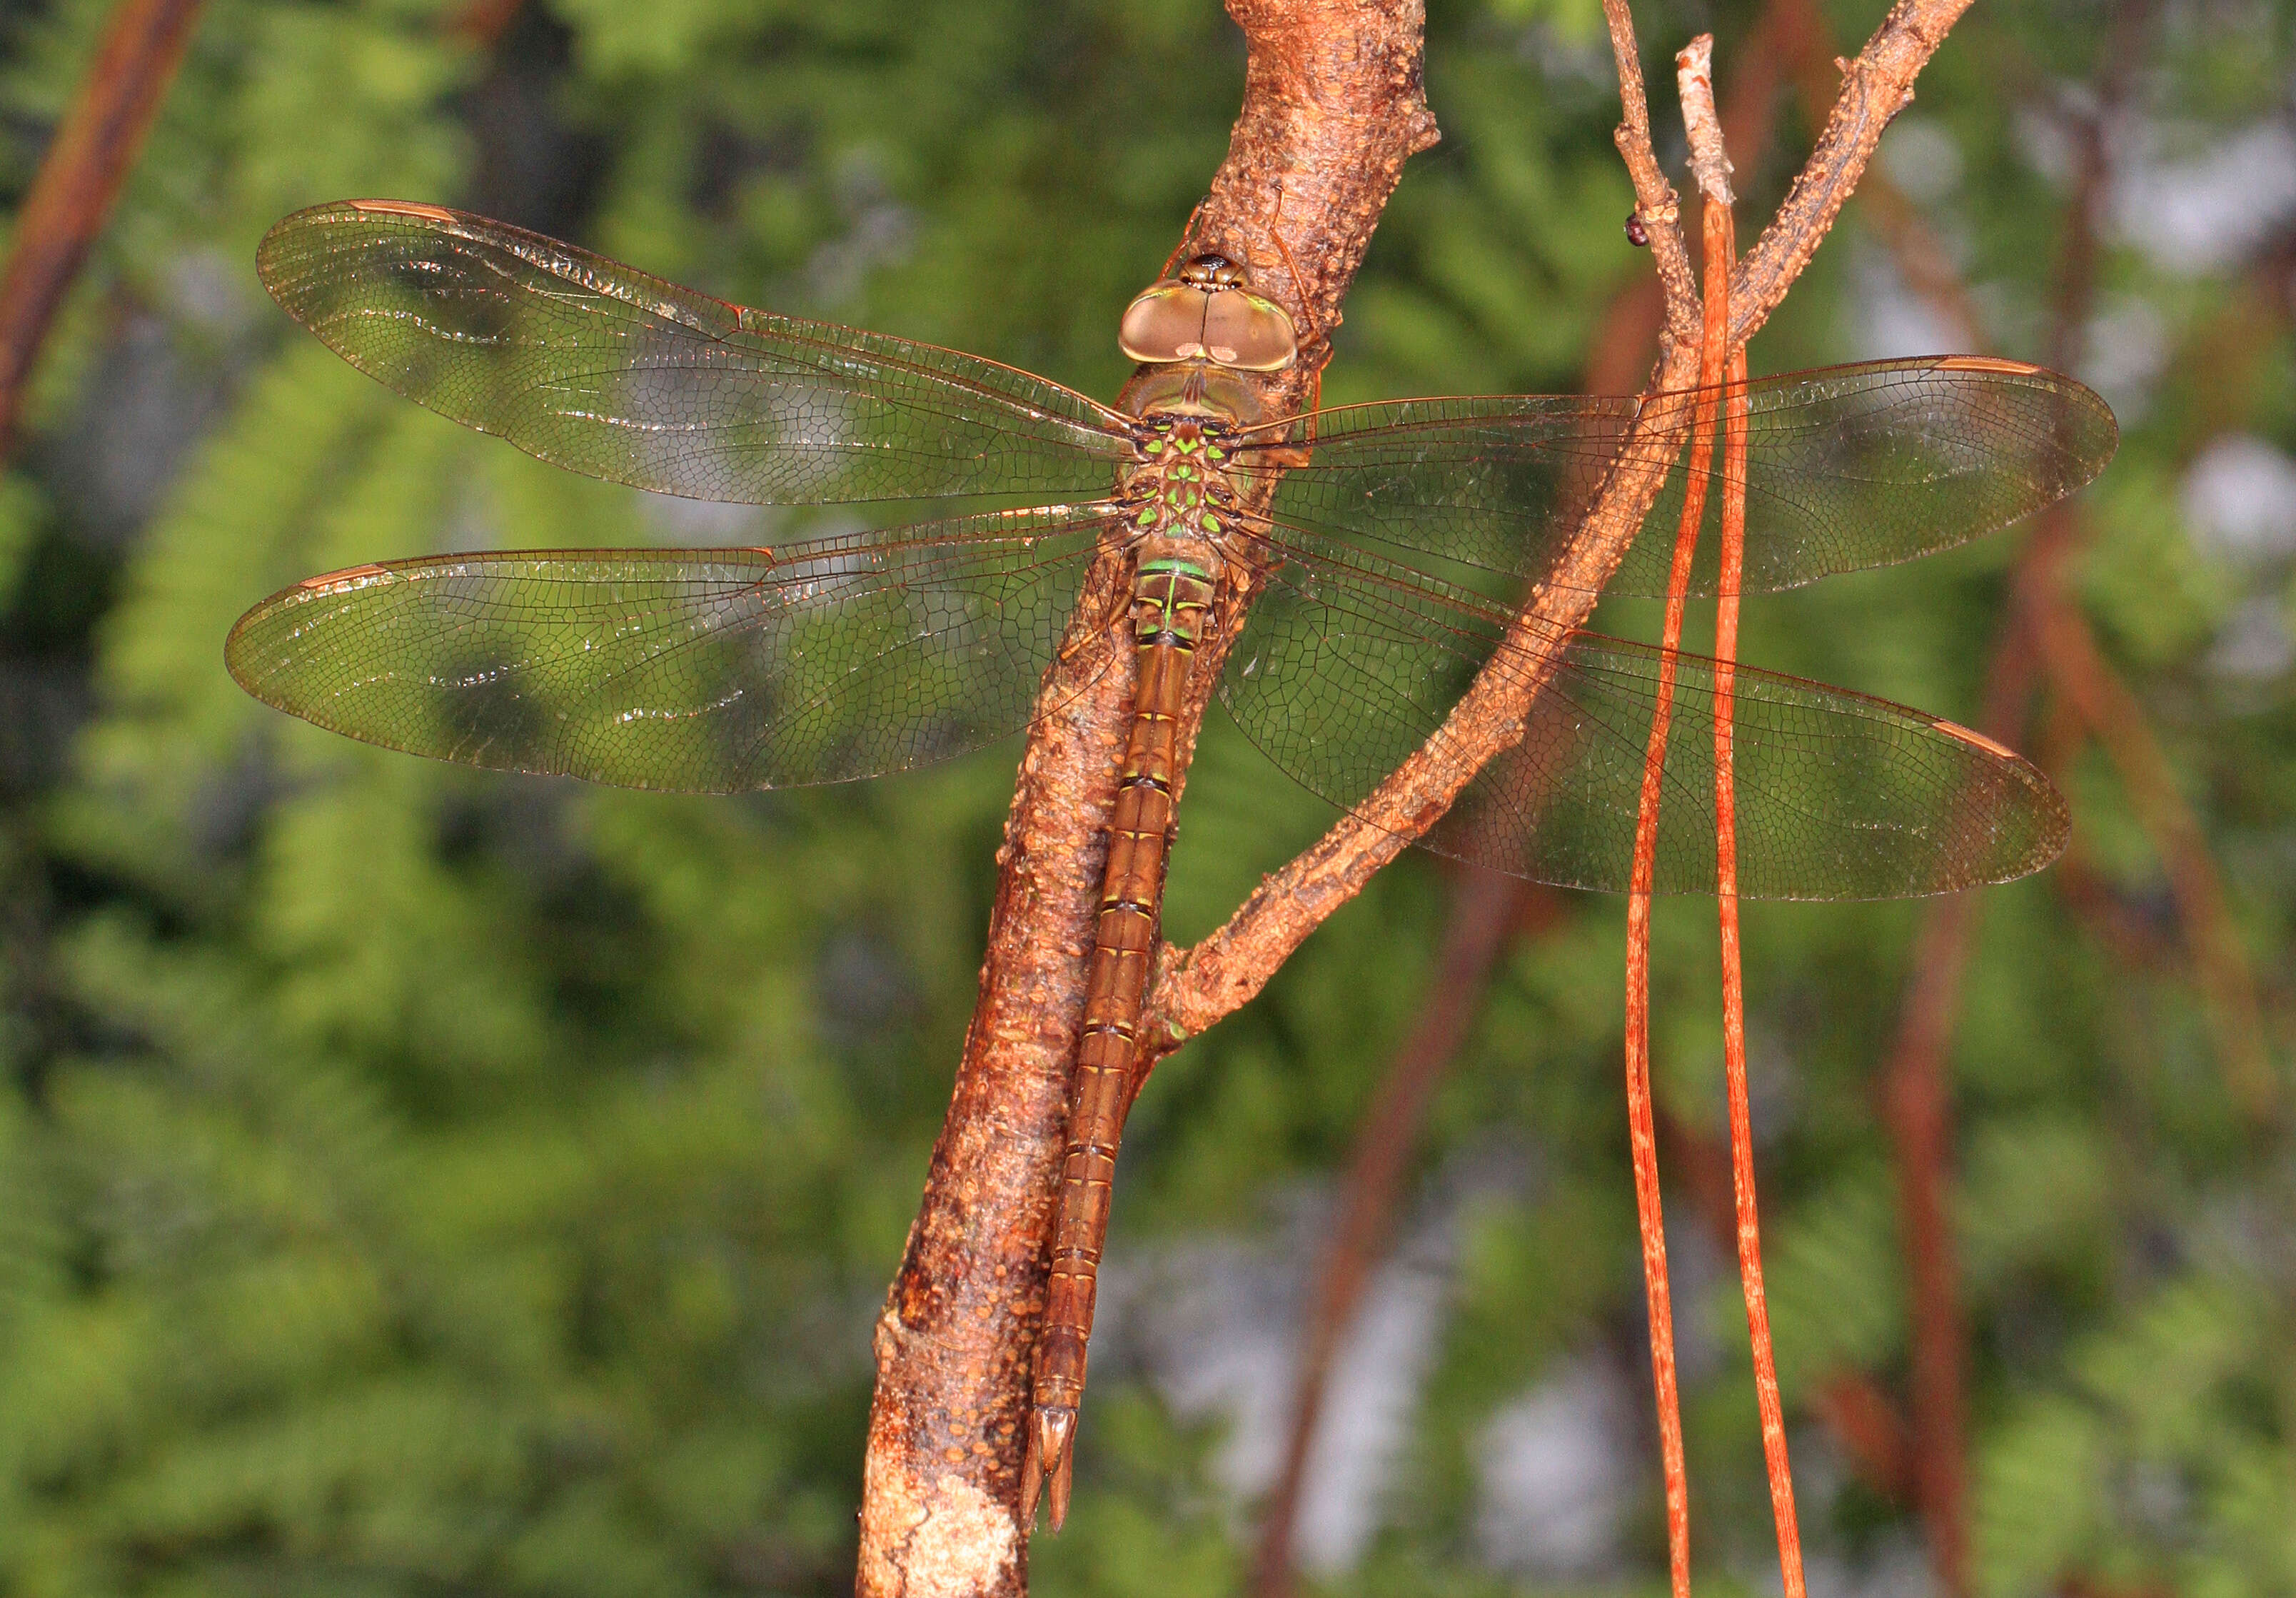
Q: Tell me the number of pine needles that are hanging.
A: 2